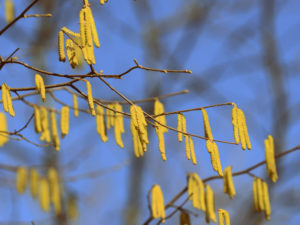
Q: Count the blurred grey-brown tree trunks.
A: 3